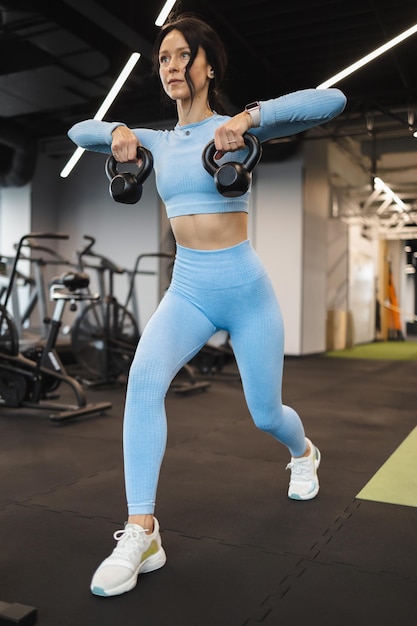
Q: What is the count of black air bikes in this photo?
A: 2